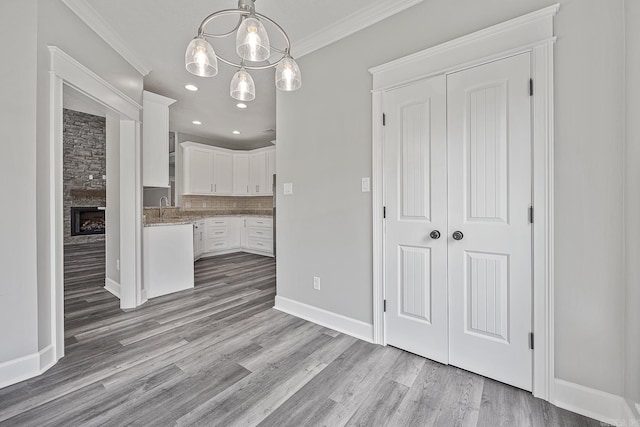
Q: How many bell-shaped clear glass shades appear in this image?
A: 4